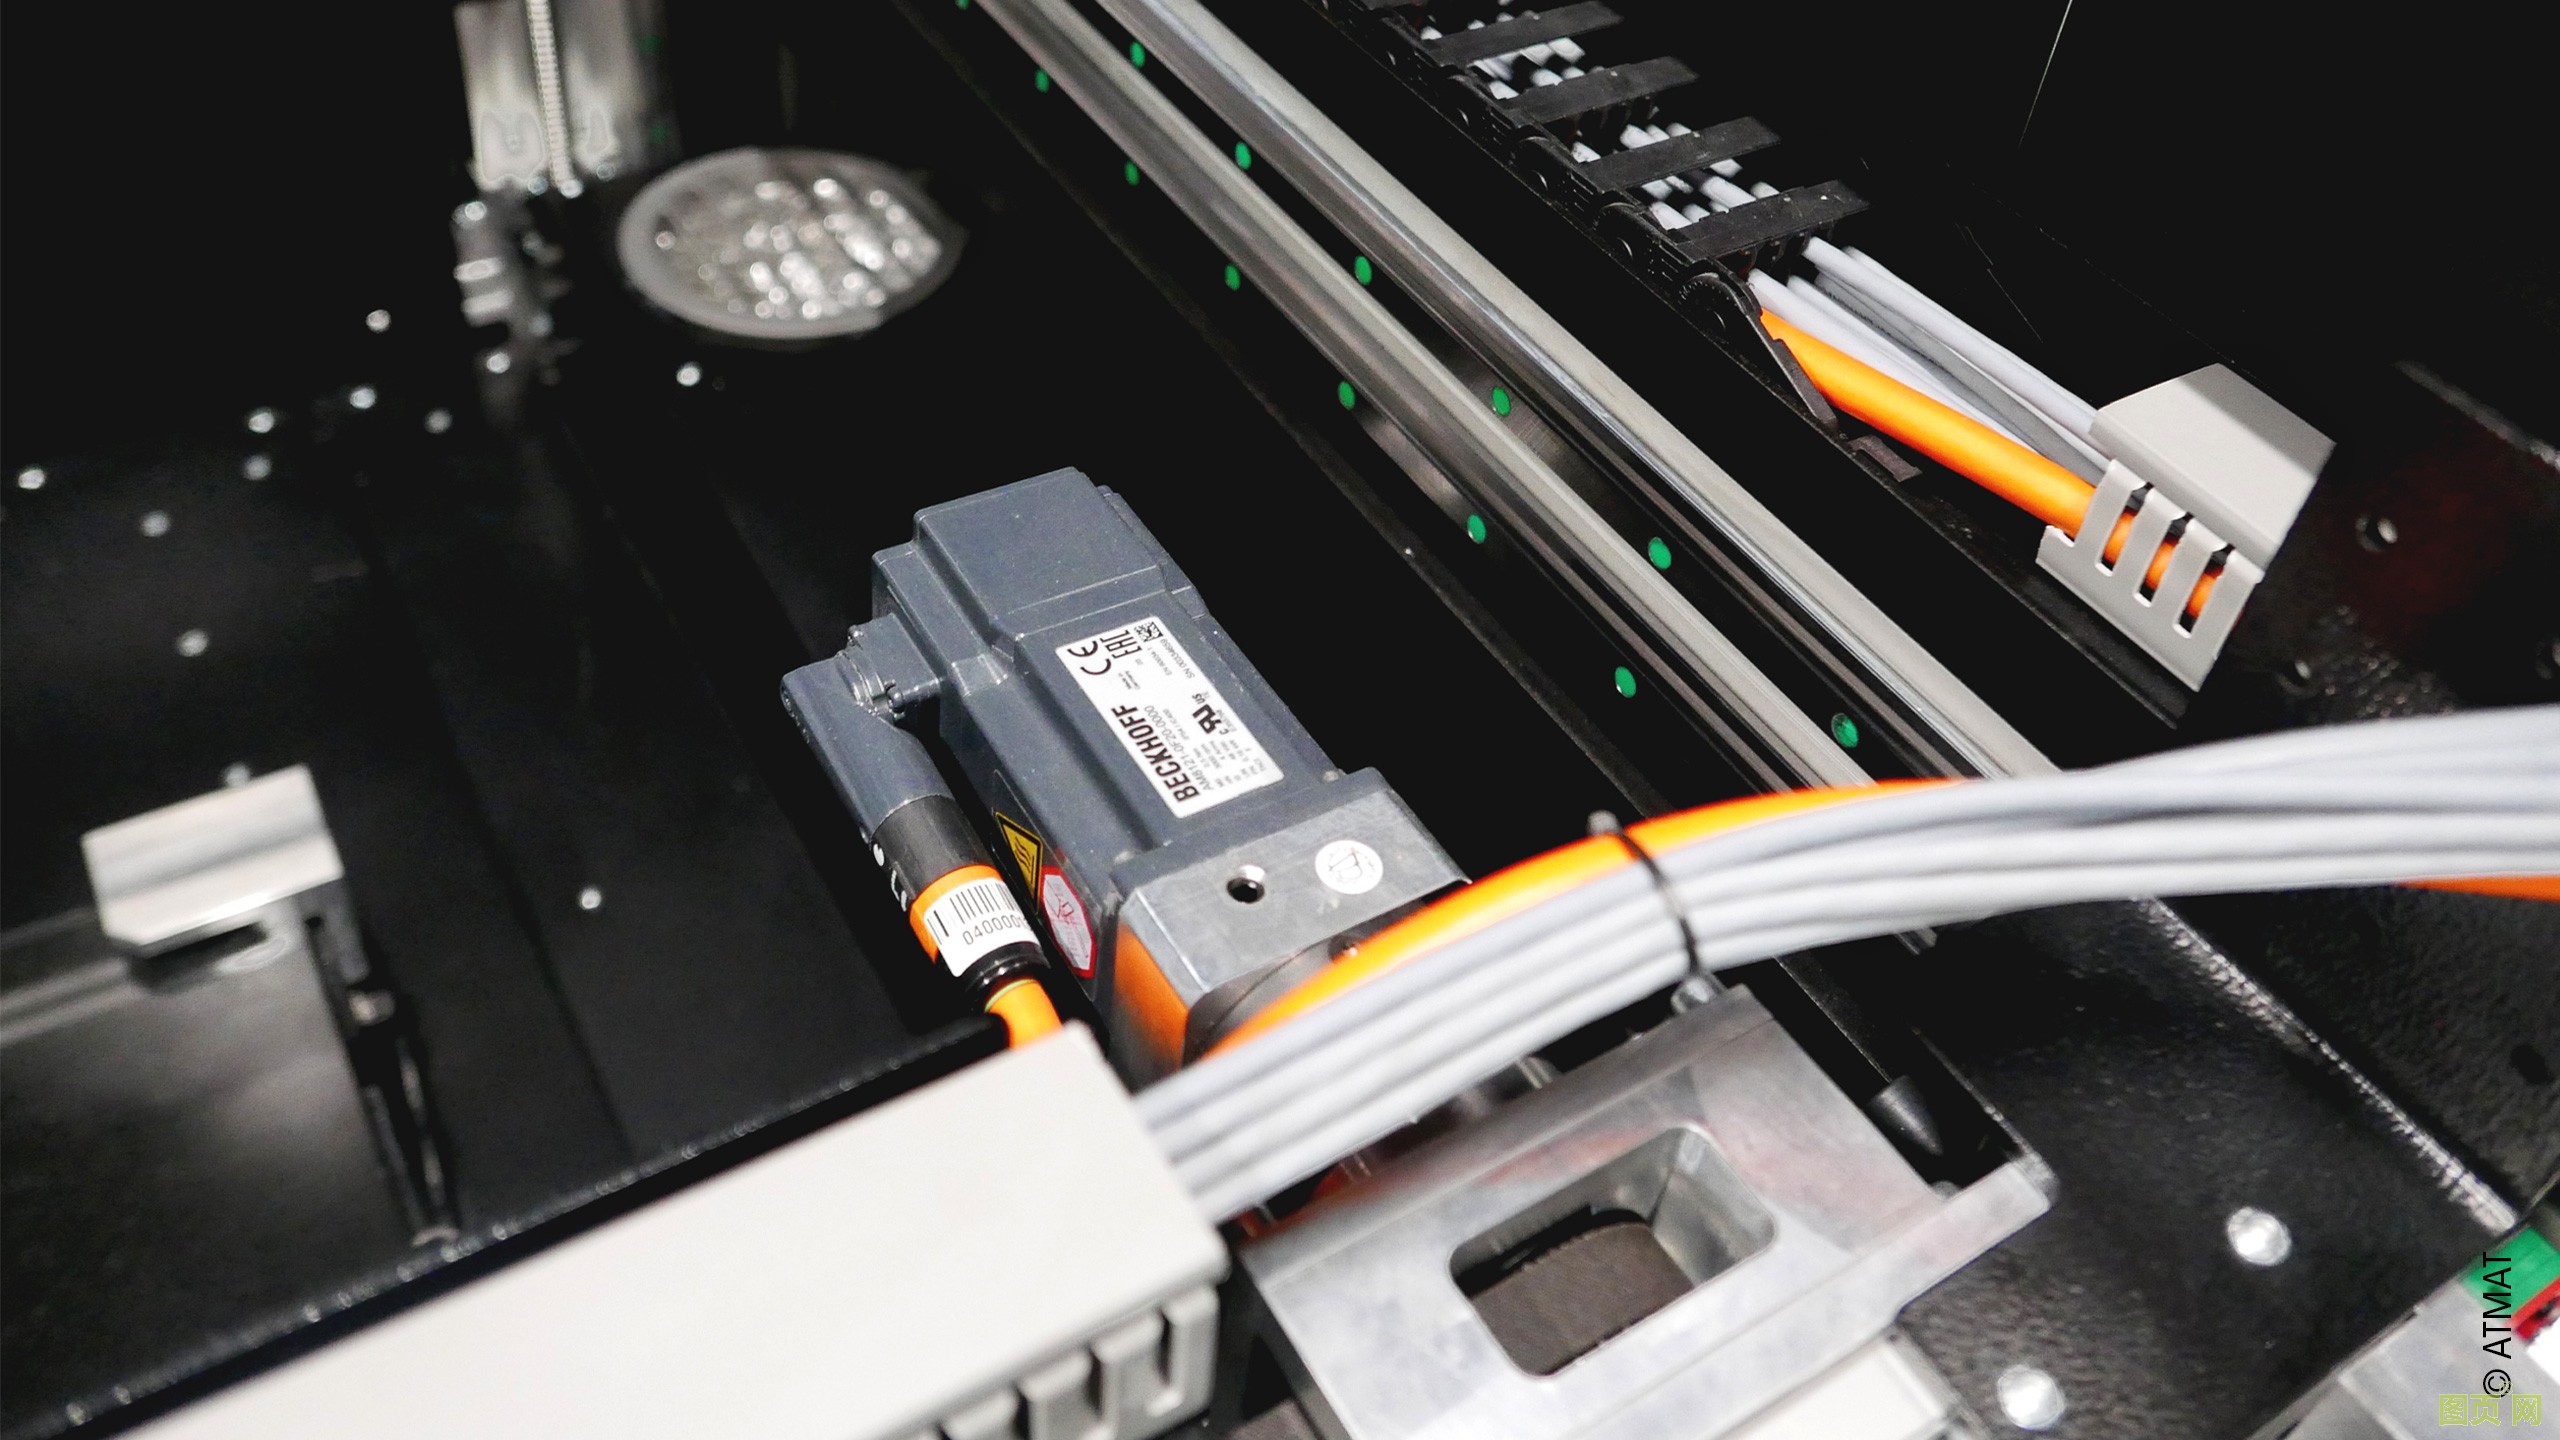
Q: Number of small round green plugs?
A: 13